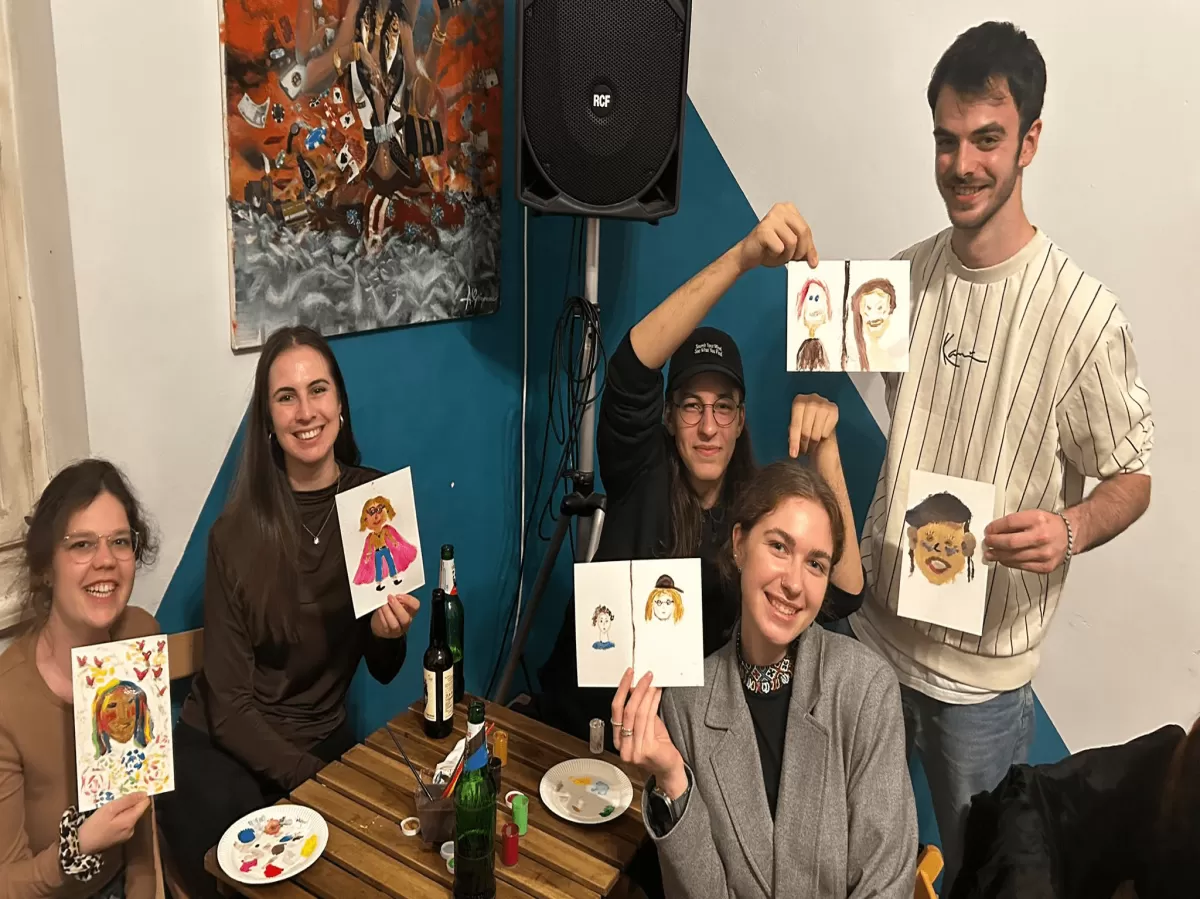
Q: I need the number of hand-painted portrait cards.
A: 5